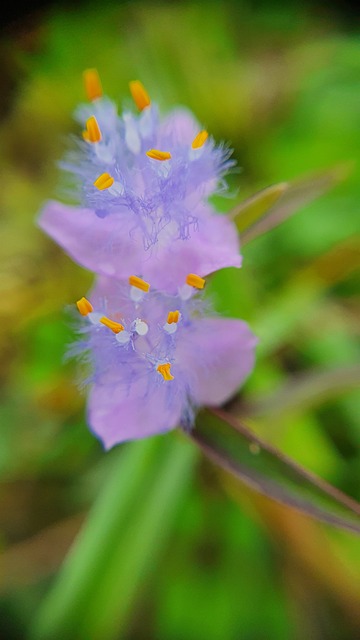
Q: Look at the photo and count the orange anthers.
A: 12